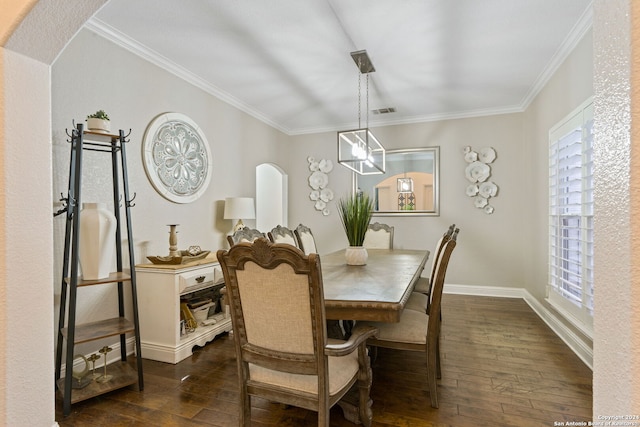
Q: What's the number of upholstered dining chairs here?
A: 8